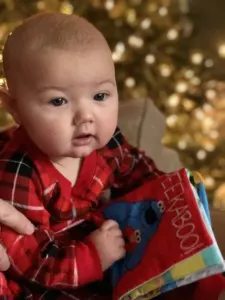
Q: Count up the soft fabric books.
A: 1